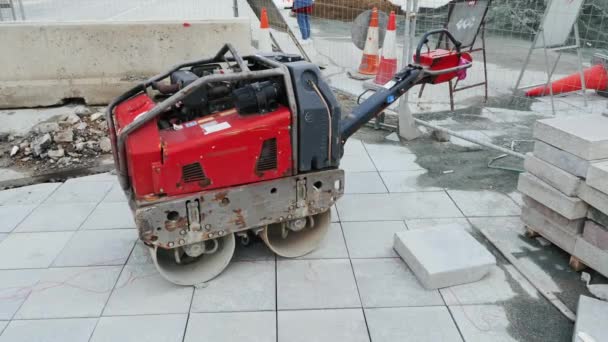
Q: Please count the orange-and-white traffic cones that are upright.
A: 3